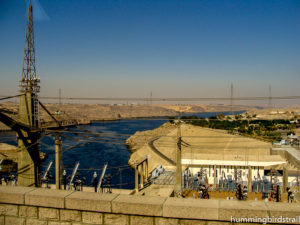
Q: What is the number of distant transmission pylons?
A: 4